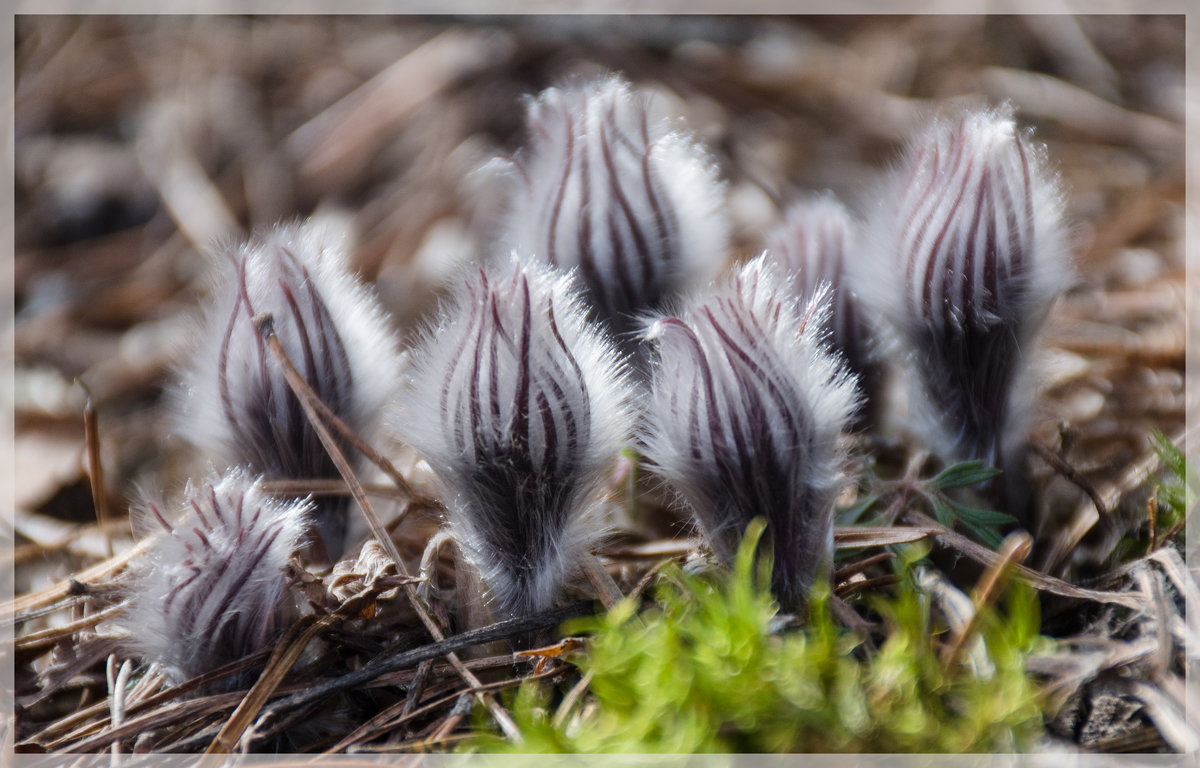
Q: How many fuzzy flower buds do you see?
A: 7